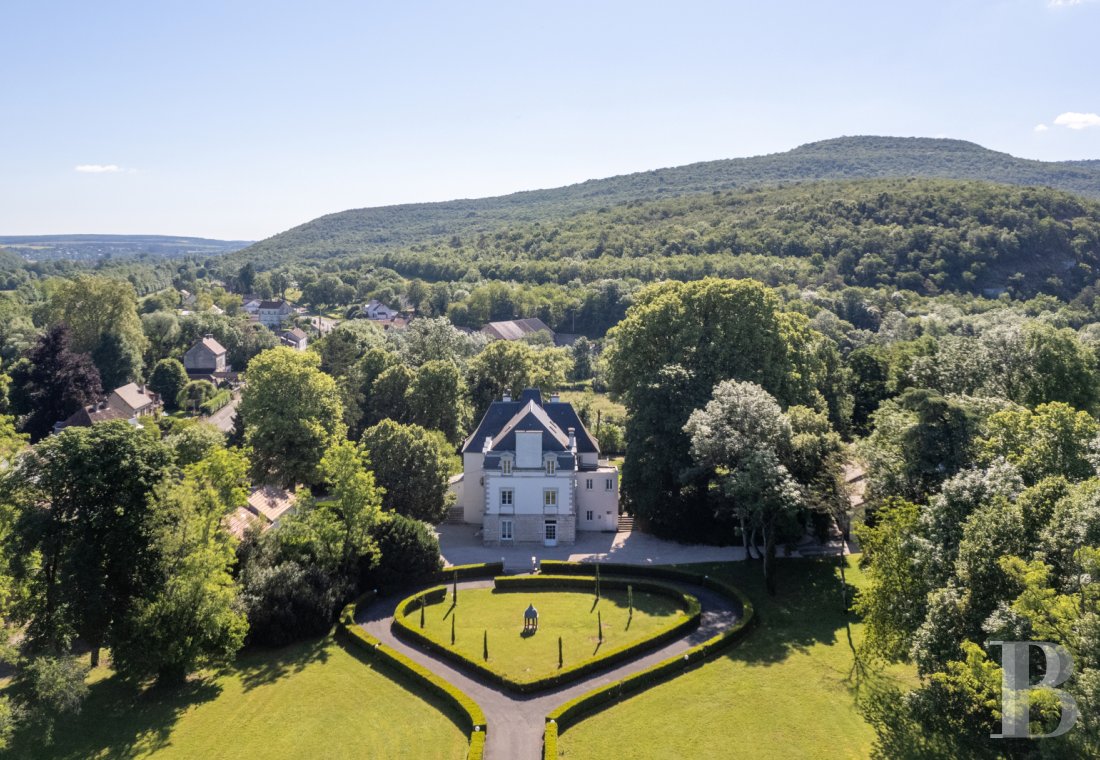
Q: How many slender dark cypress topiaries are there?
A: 8